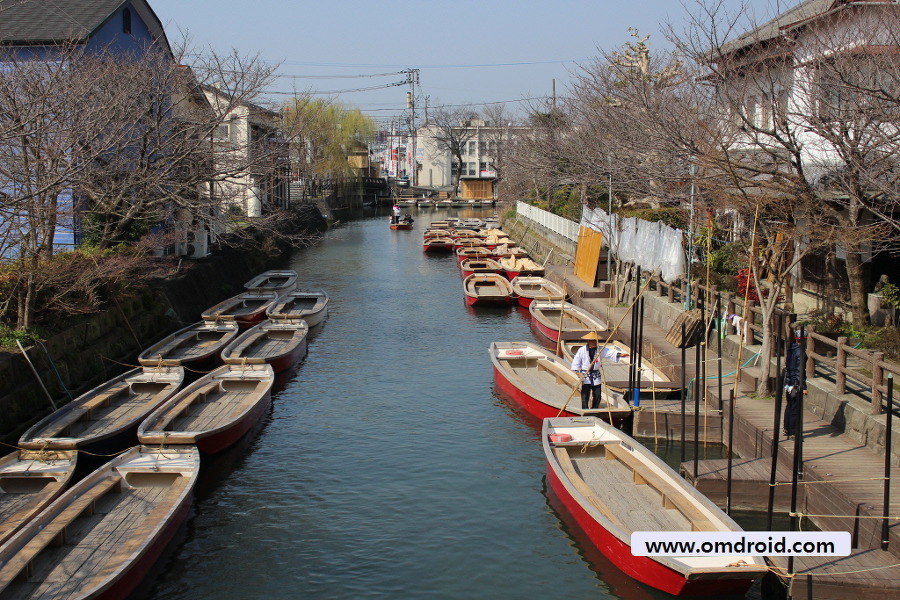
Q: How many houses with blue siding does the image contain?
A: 1